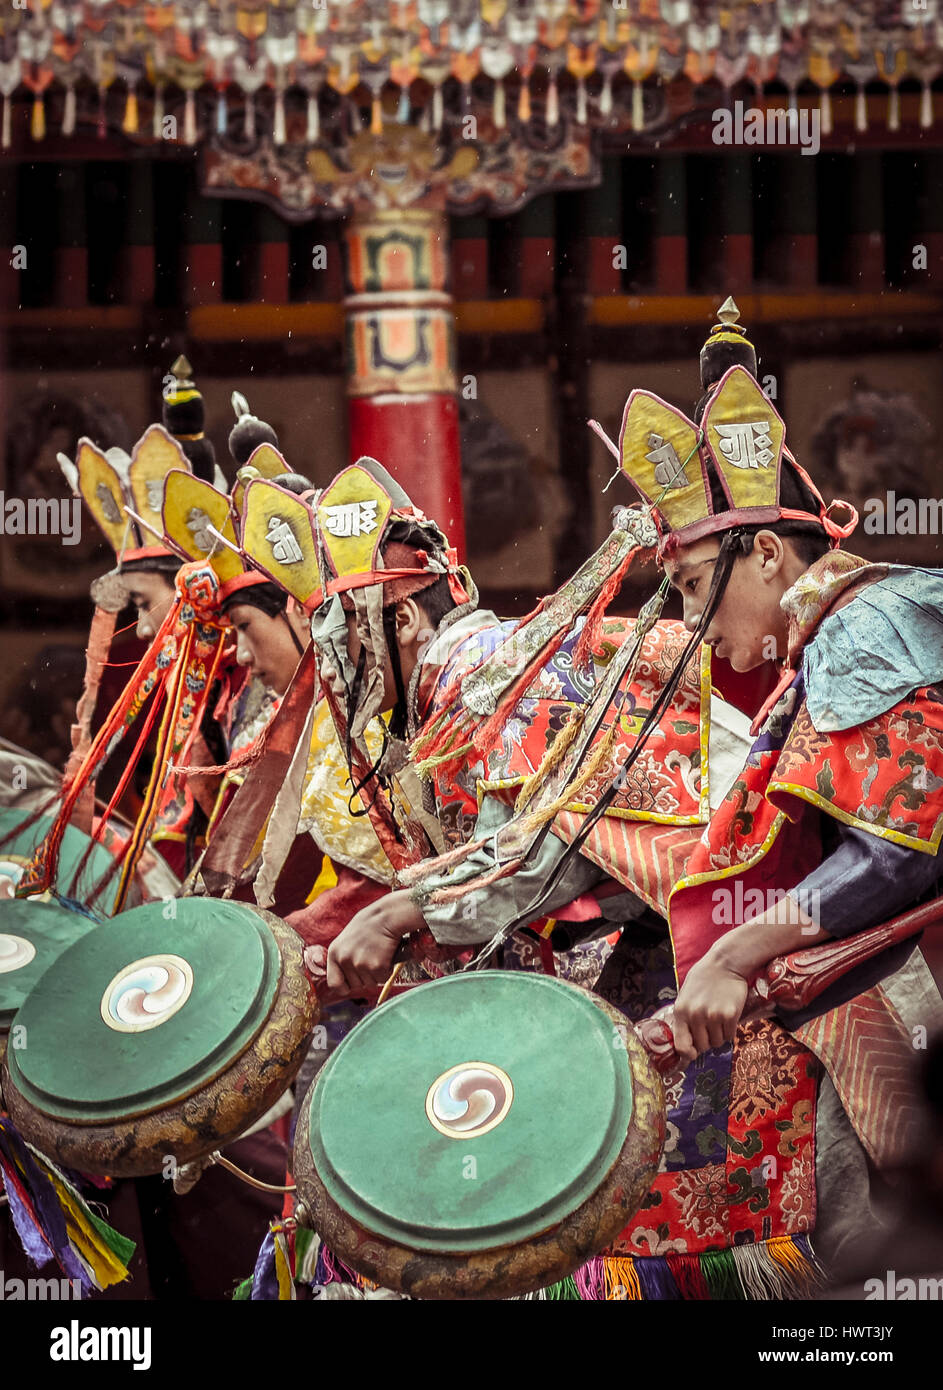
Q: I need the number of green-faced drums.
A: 4